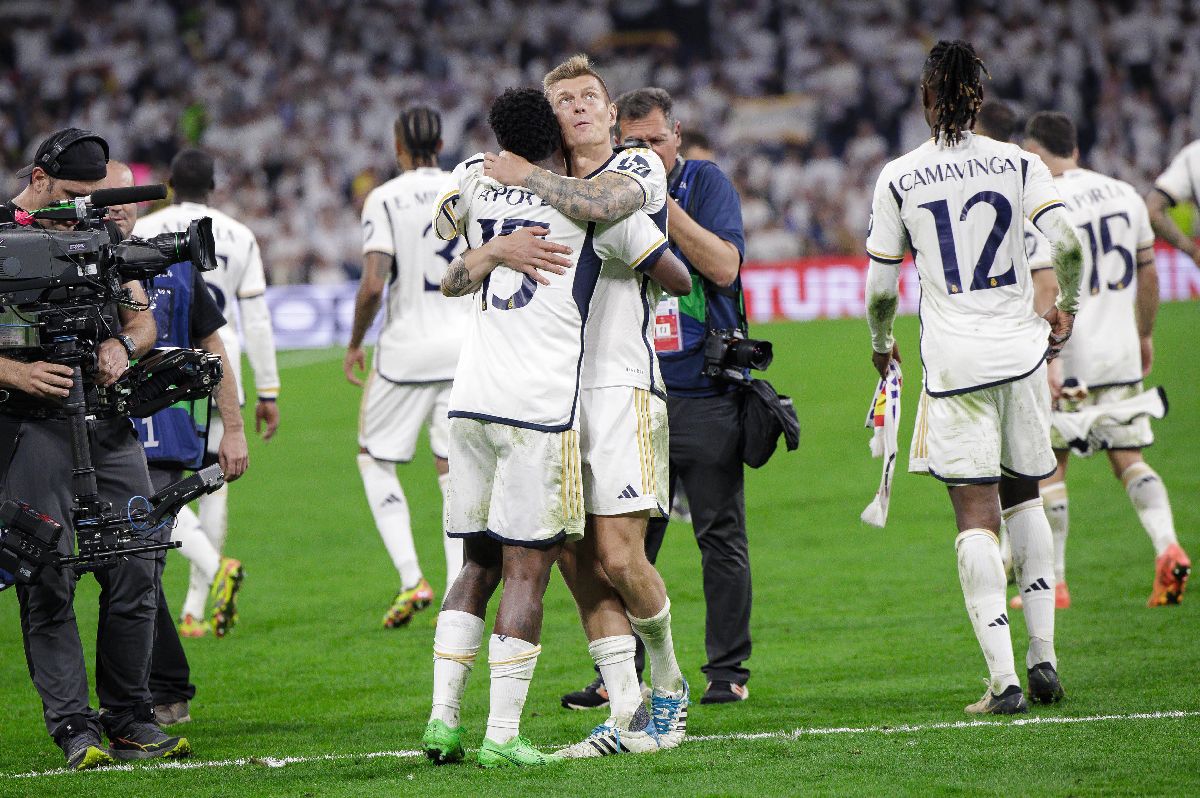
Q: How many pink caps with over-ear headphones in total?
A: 0